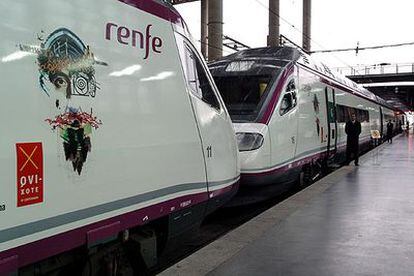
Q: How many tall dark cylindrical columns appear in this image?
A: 4